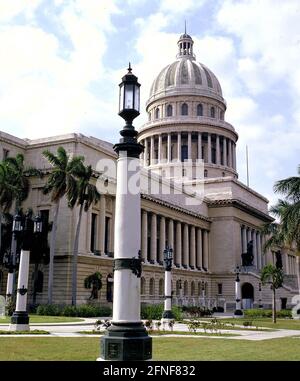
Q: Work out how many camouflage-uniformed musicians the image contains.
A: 0